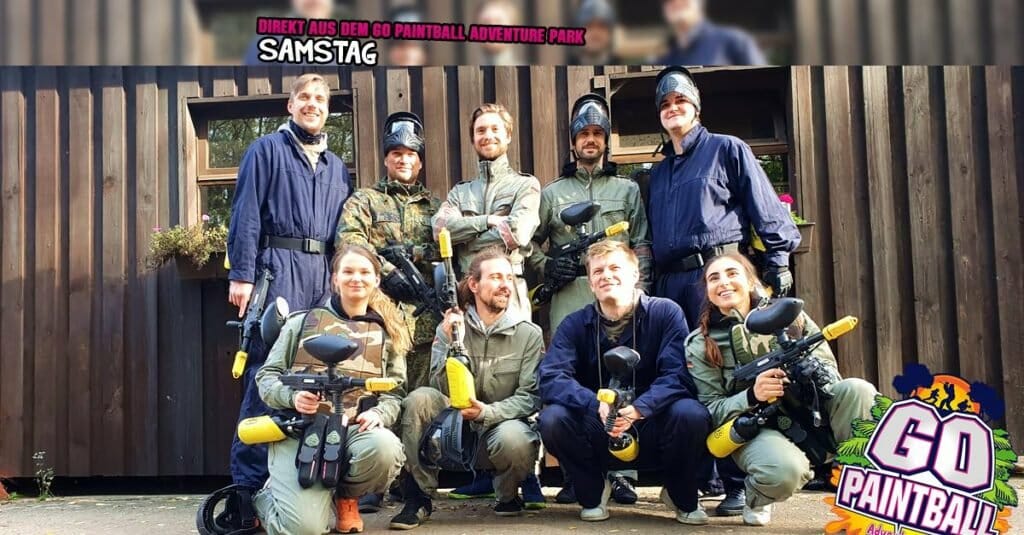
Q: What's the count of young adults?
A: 9